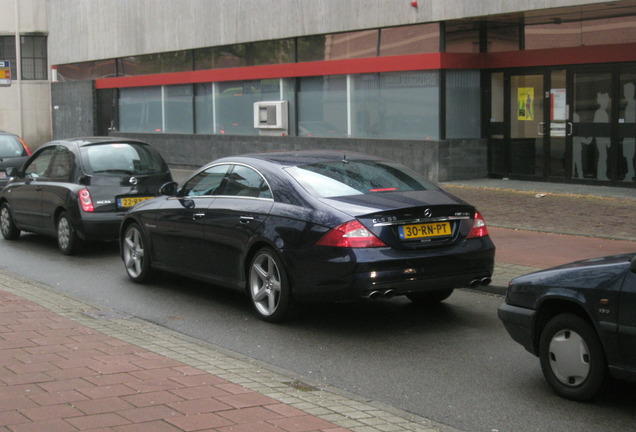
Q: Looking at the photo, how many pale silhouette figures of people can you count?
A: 3